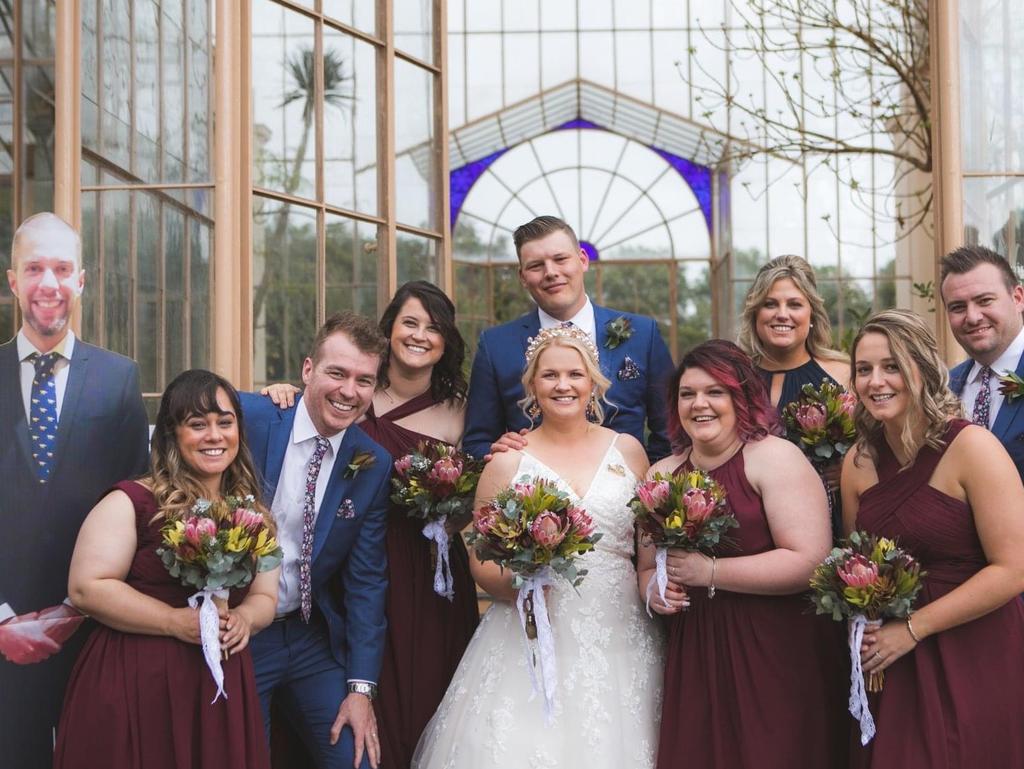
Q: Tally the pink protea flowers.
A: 13